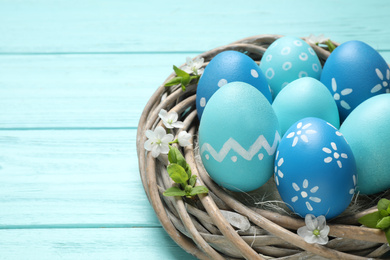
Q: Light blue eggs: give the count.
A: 4